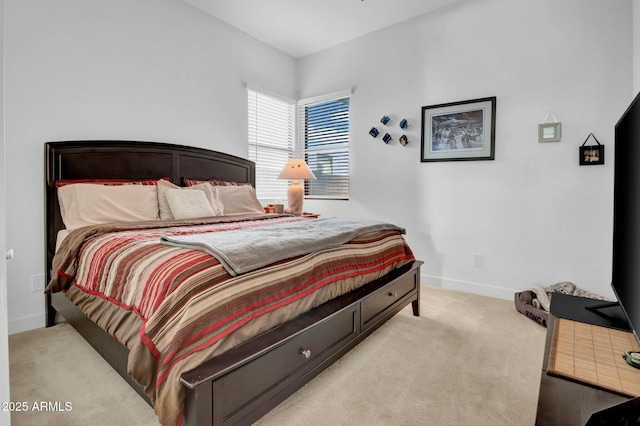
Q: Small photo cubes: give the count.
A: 5